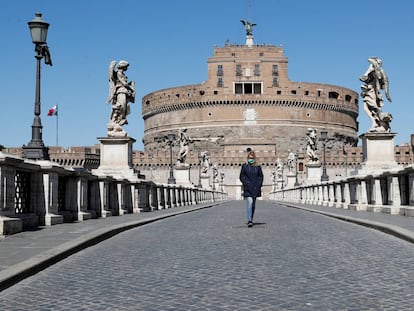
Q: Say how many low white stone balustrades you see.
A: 2